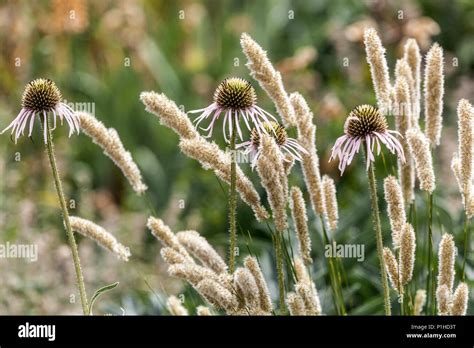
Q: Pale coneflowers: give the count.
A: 4